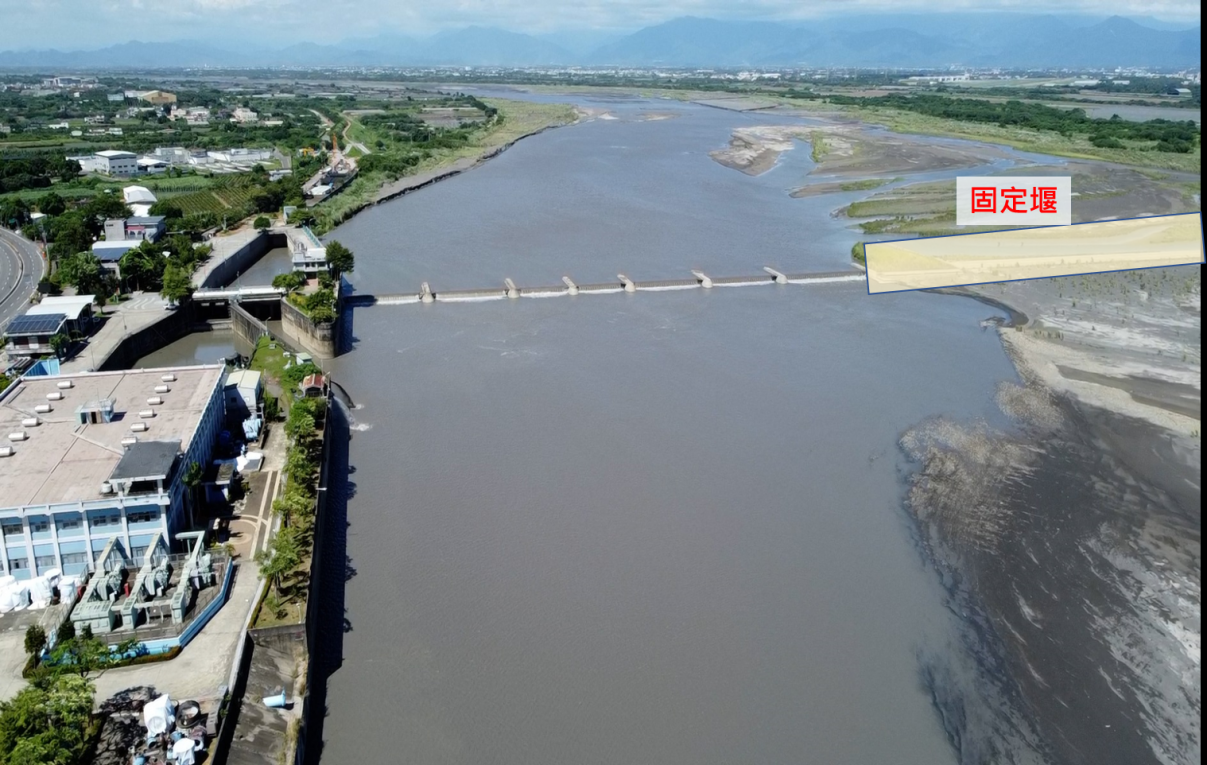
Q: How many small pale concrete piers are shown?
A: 6